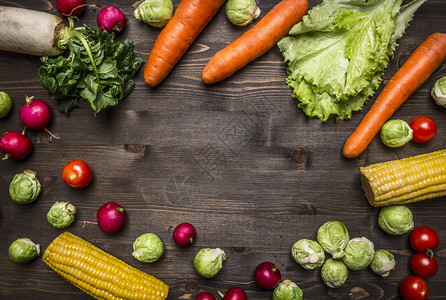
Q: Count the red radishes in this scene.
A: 9